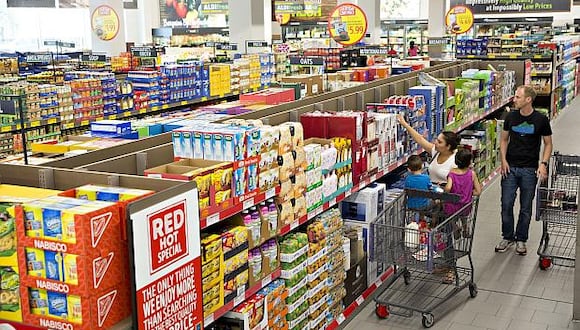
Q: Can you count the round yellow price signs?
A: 3